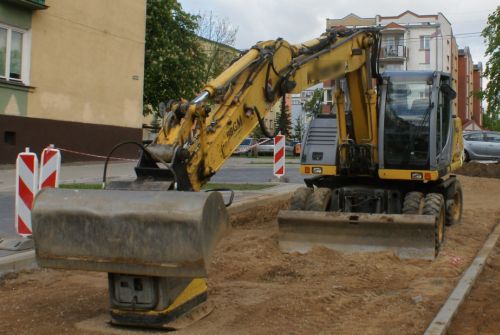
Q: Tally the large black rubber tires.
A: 5